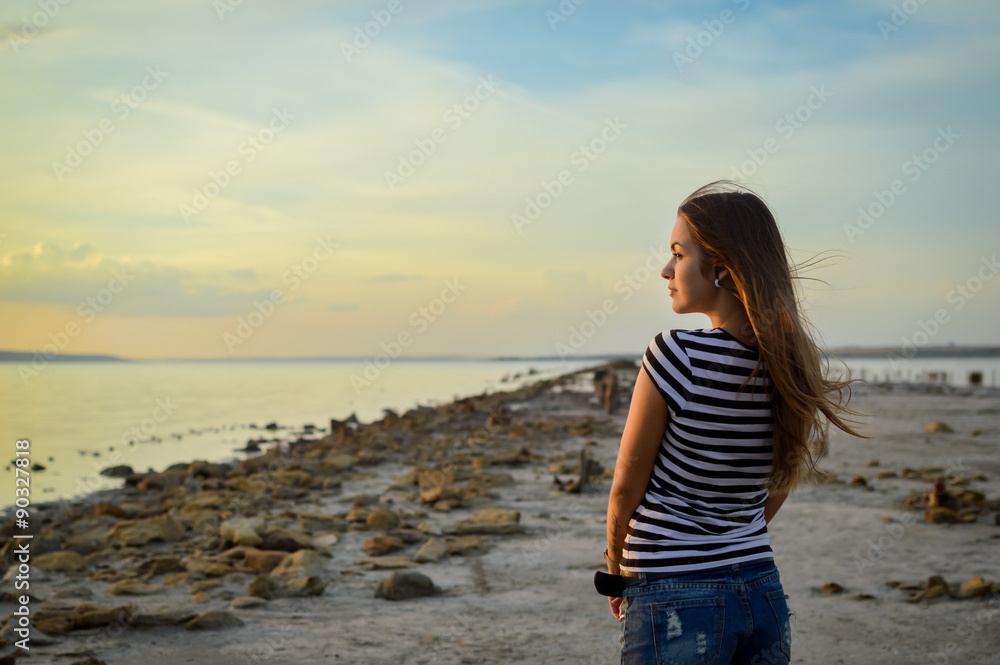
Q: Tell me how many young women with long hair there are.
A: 1